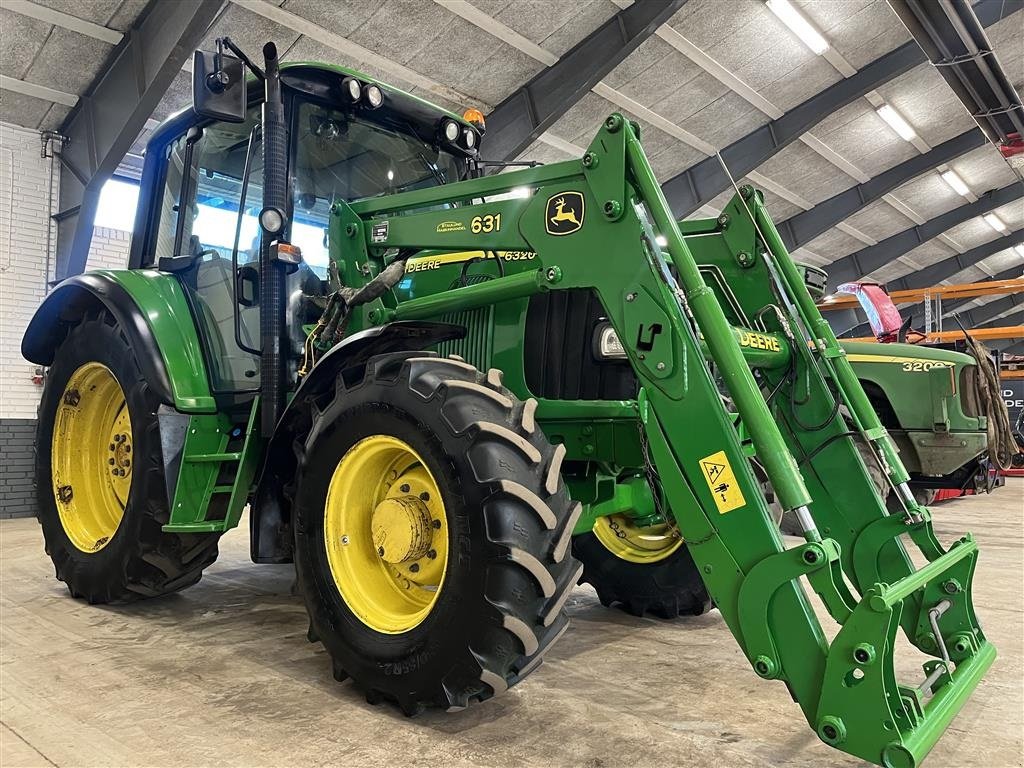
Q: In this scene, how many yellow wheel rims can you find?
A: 3